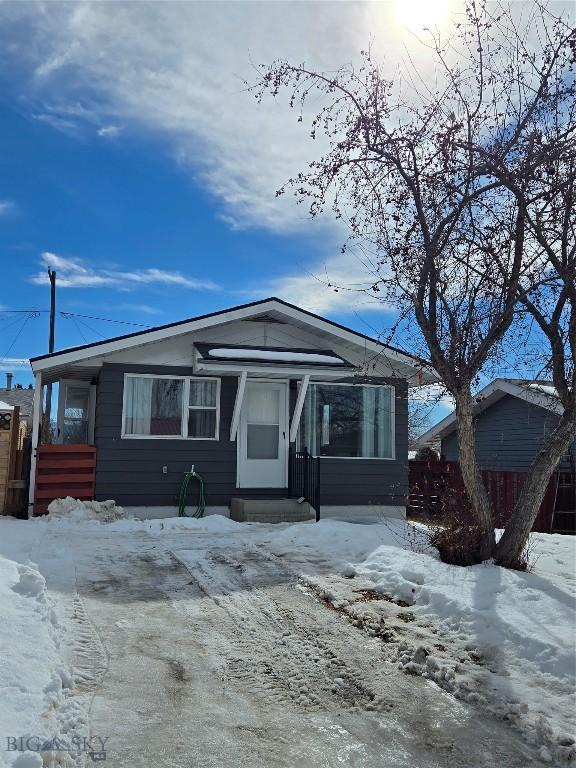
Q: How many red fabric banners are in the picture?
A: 0